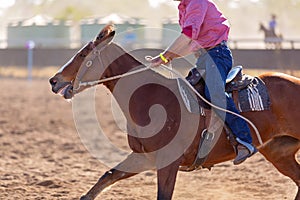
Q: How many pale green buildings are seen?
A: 3